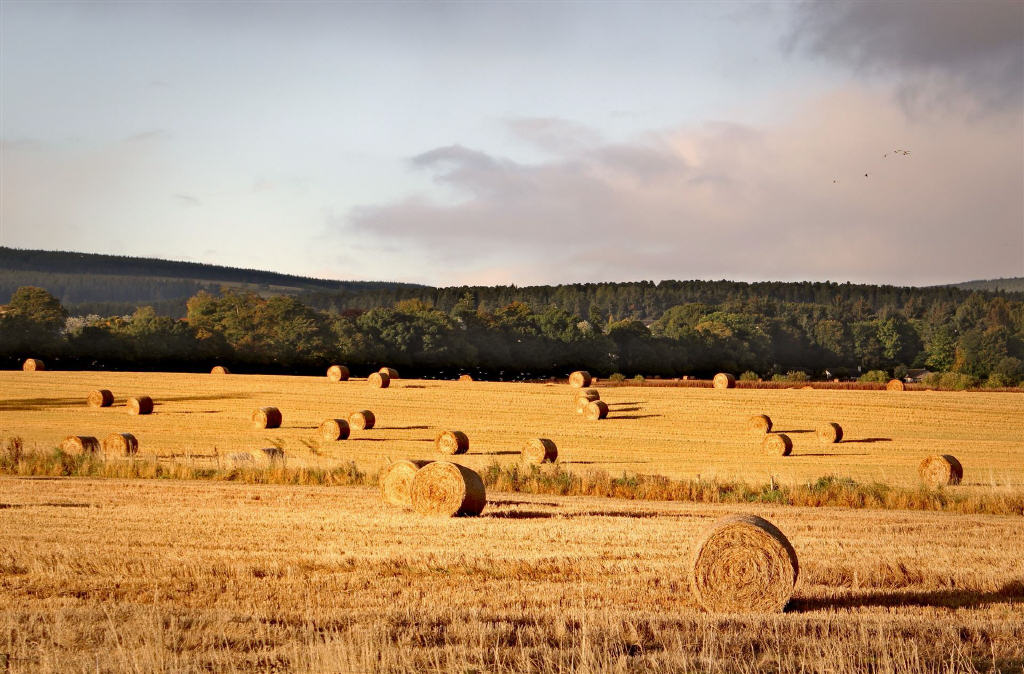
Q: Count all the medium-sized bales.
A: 2